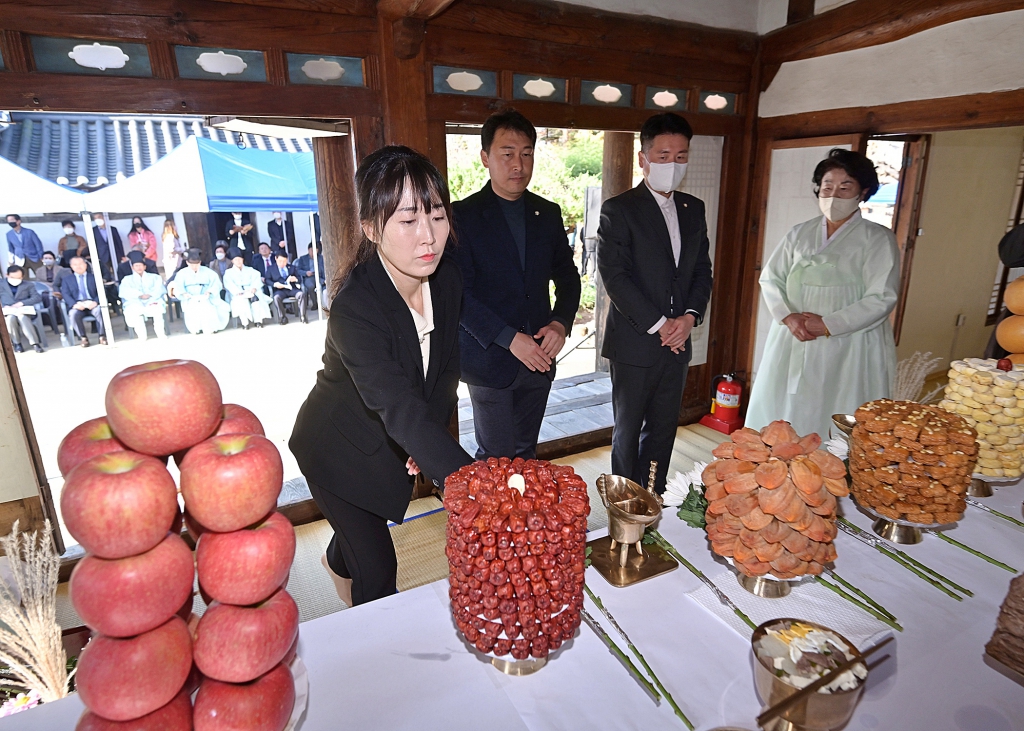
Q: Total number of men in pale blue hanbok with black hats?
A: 3